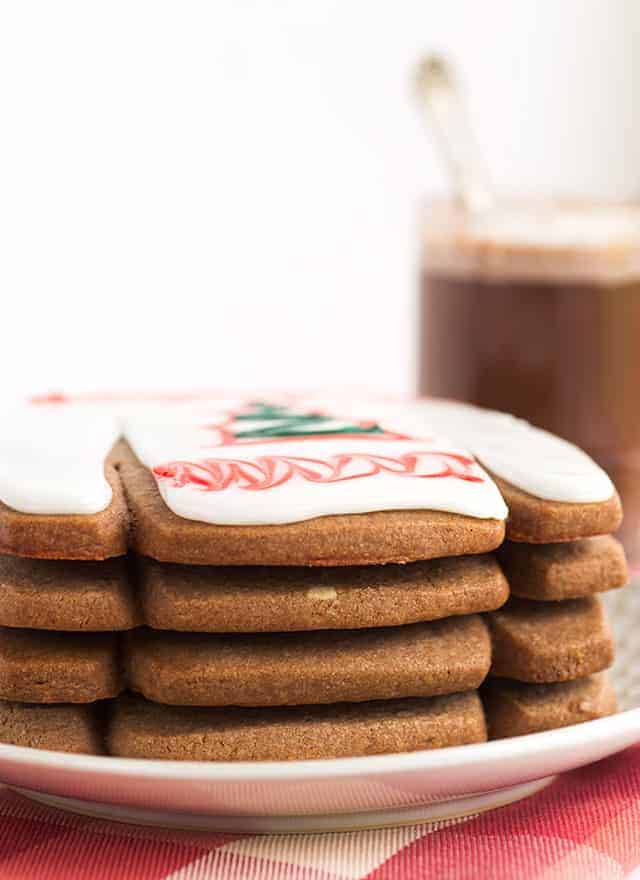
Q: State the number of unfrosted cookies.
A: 3